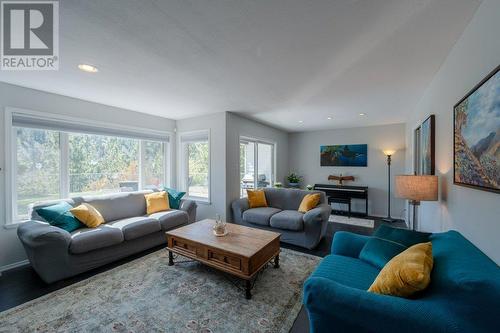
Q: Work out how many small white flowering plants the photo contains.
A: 2